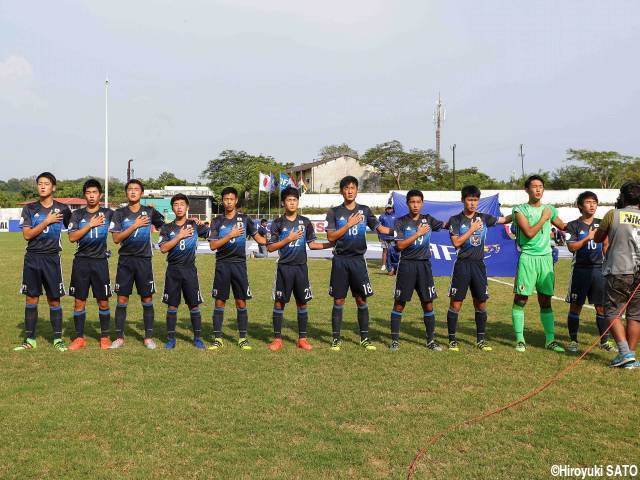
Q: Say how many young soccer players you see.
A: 11